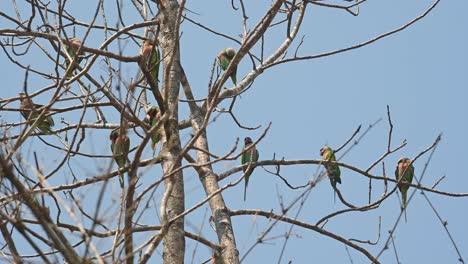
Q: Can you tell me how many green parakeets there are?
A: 9